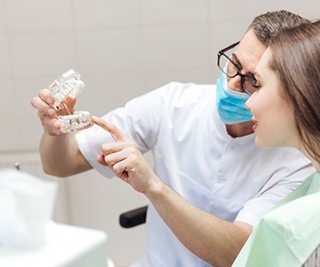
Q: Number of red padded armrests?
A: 0